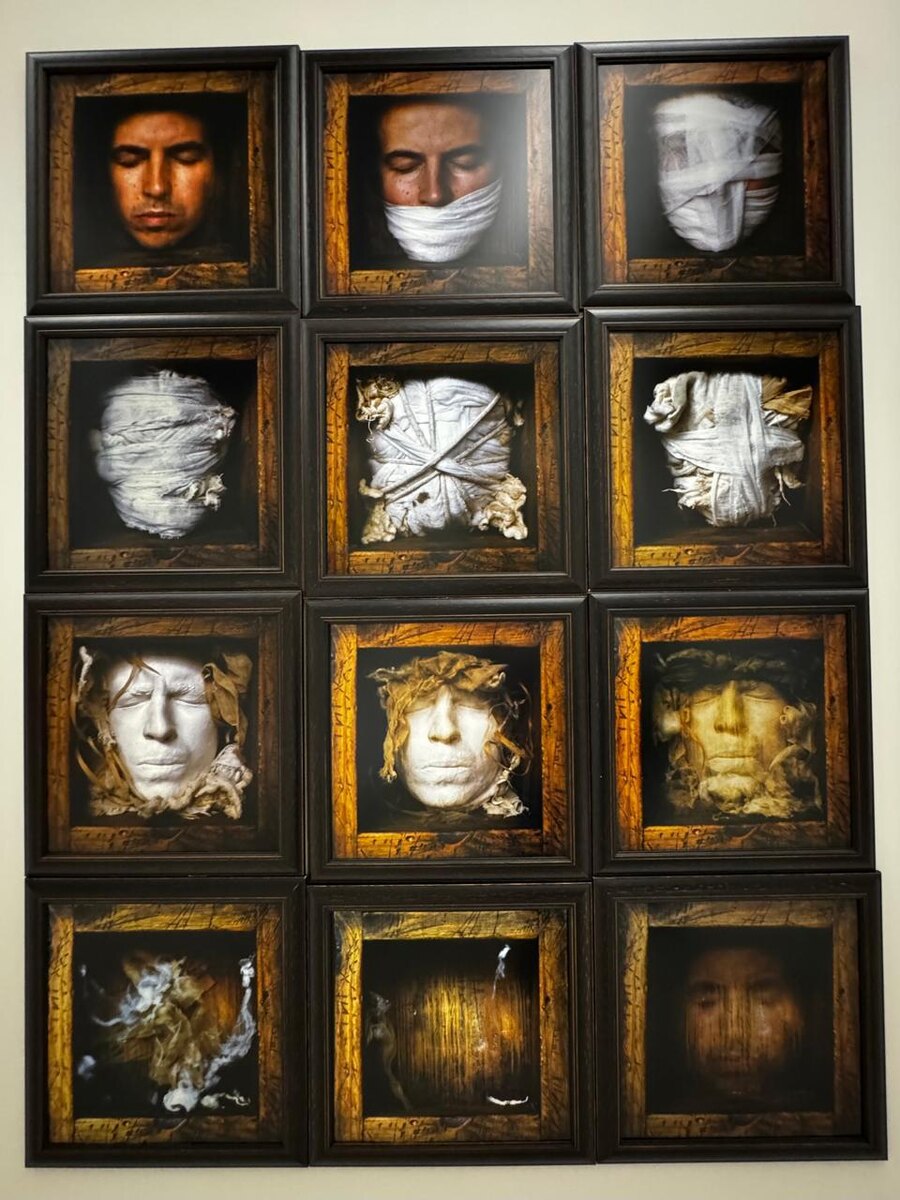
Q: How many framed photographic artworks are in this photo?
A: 12